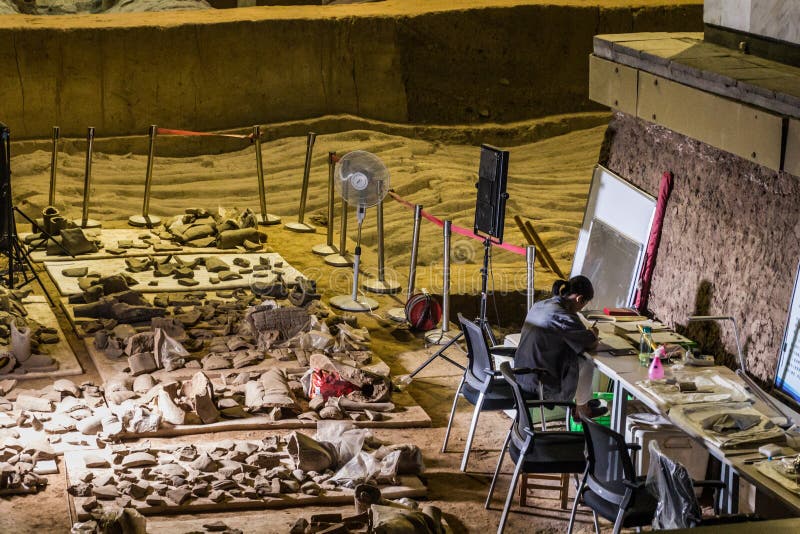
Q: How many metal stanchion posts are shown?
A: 11